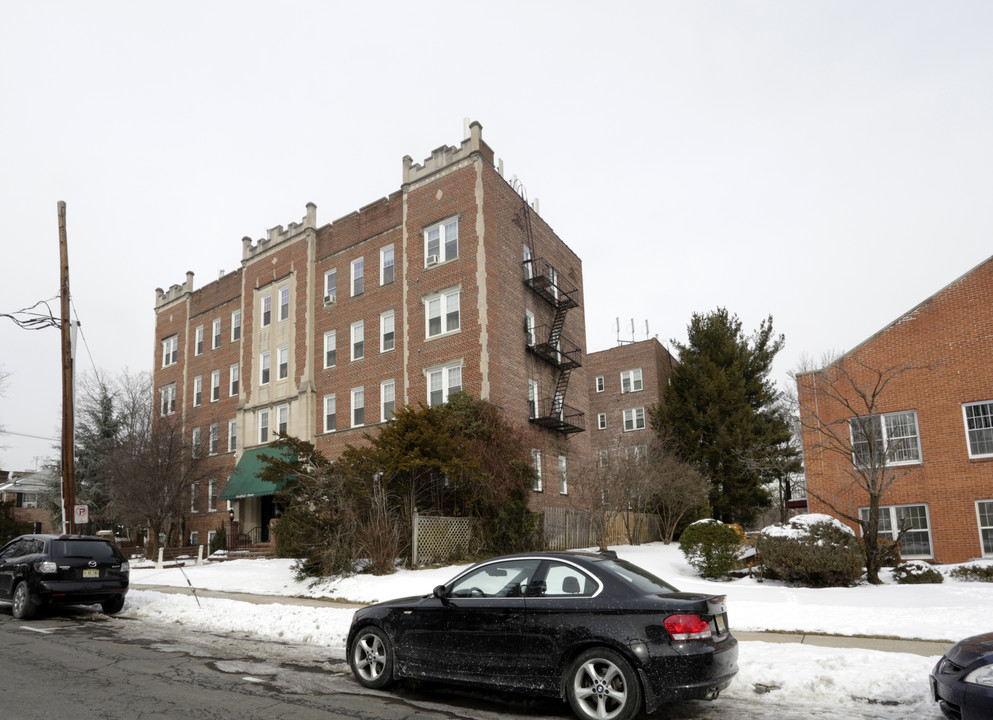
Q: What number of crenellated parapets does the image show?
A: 3